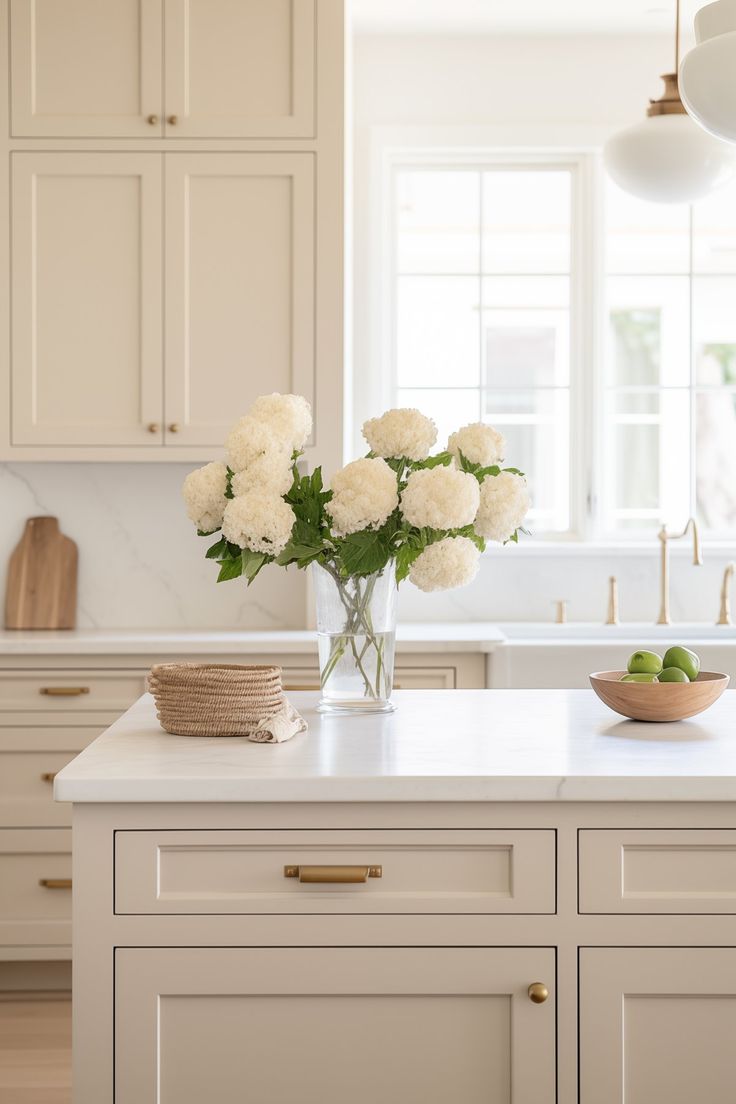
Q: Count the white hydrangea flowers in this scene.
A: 11